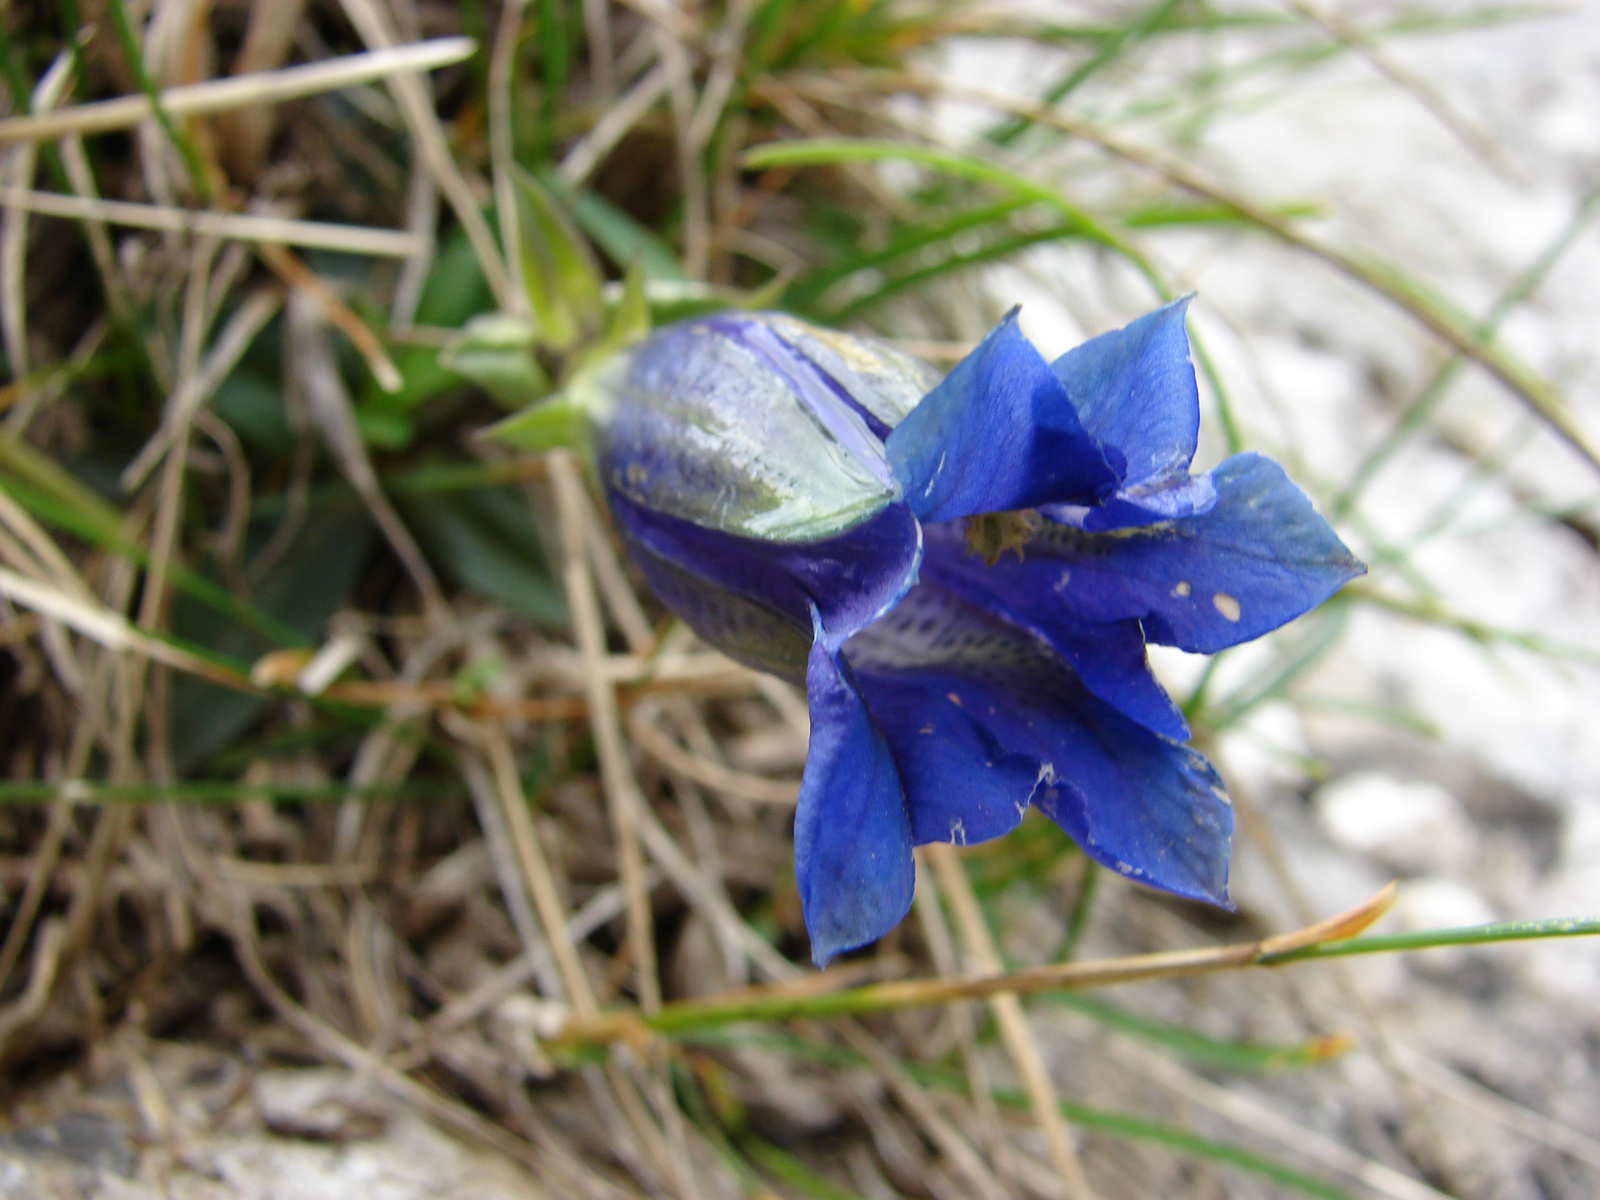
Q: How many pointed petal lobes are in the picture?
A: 5